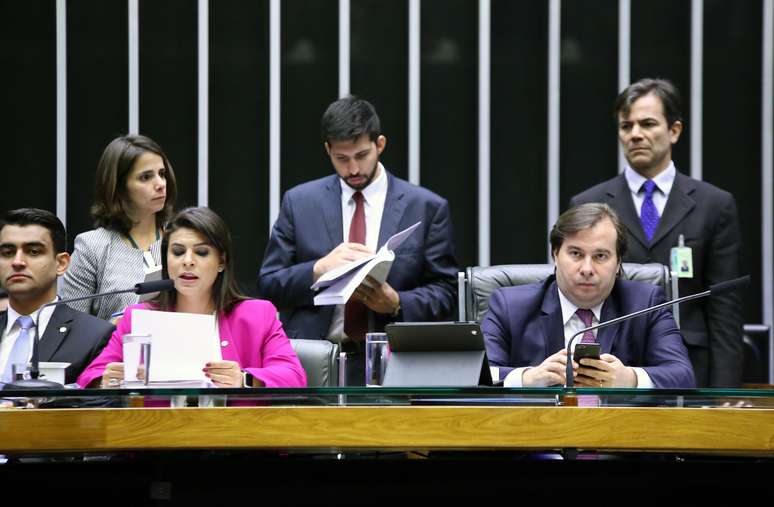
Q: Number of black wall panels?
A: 11